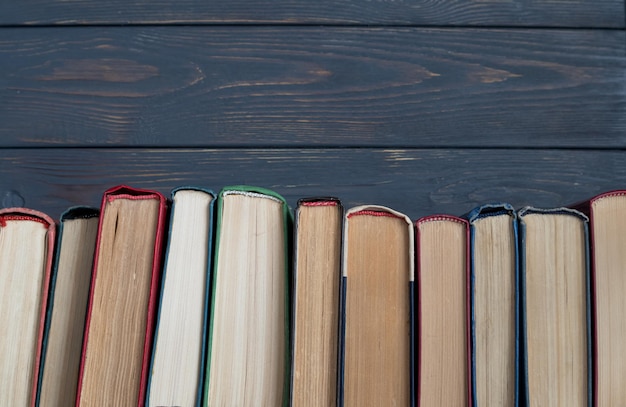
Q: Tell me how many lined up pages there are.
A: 11